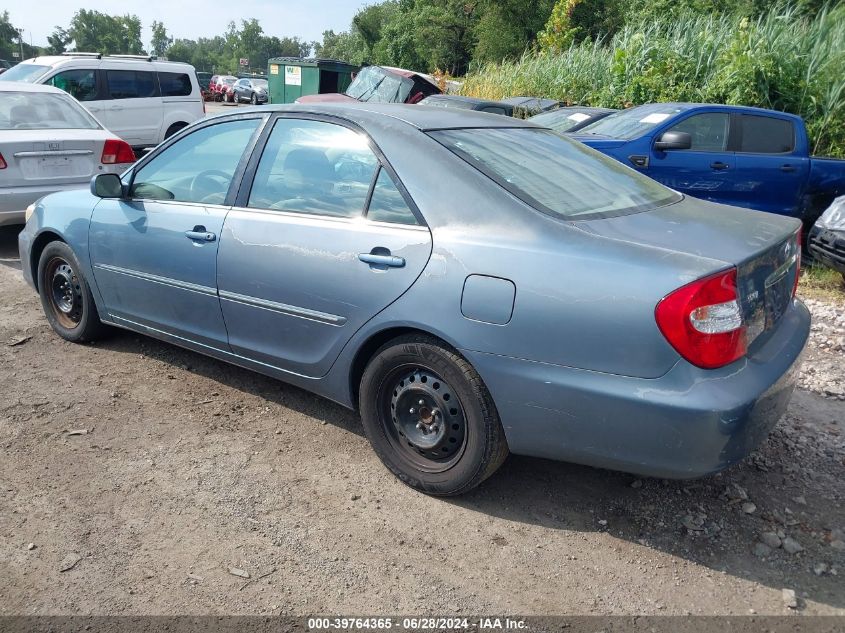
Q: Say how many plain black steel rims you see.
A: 2